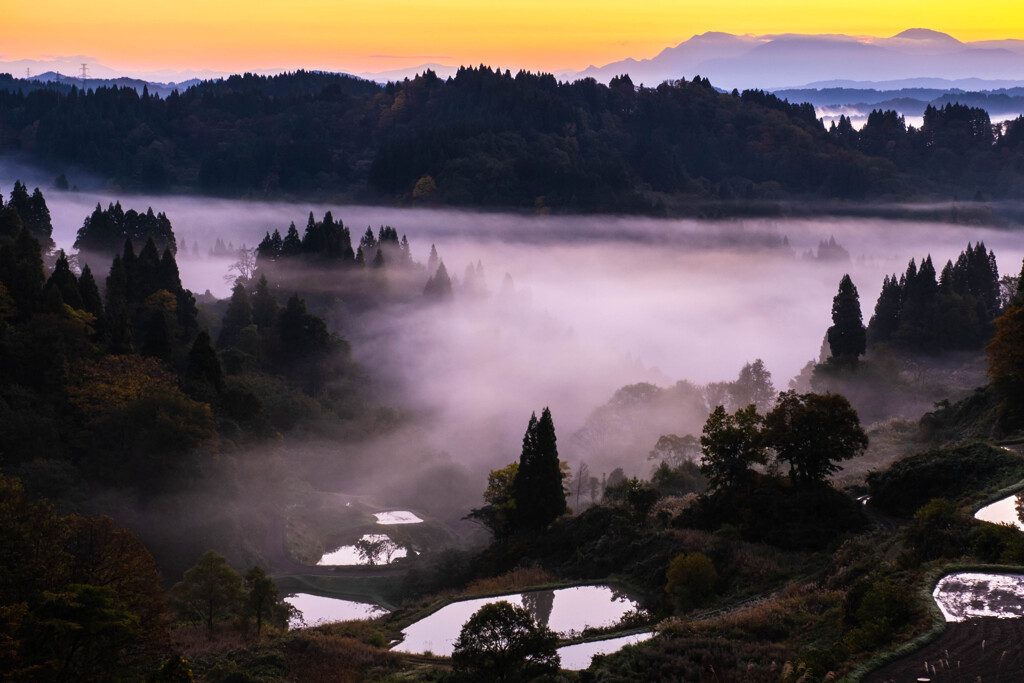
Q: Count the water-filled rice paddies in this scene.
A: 7